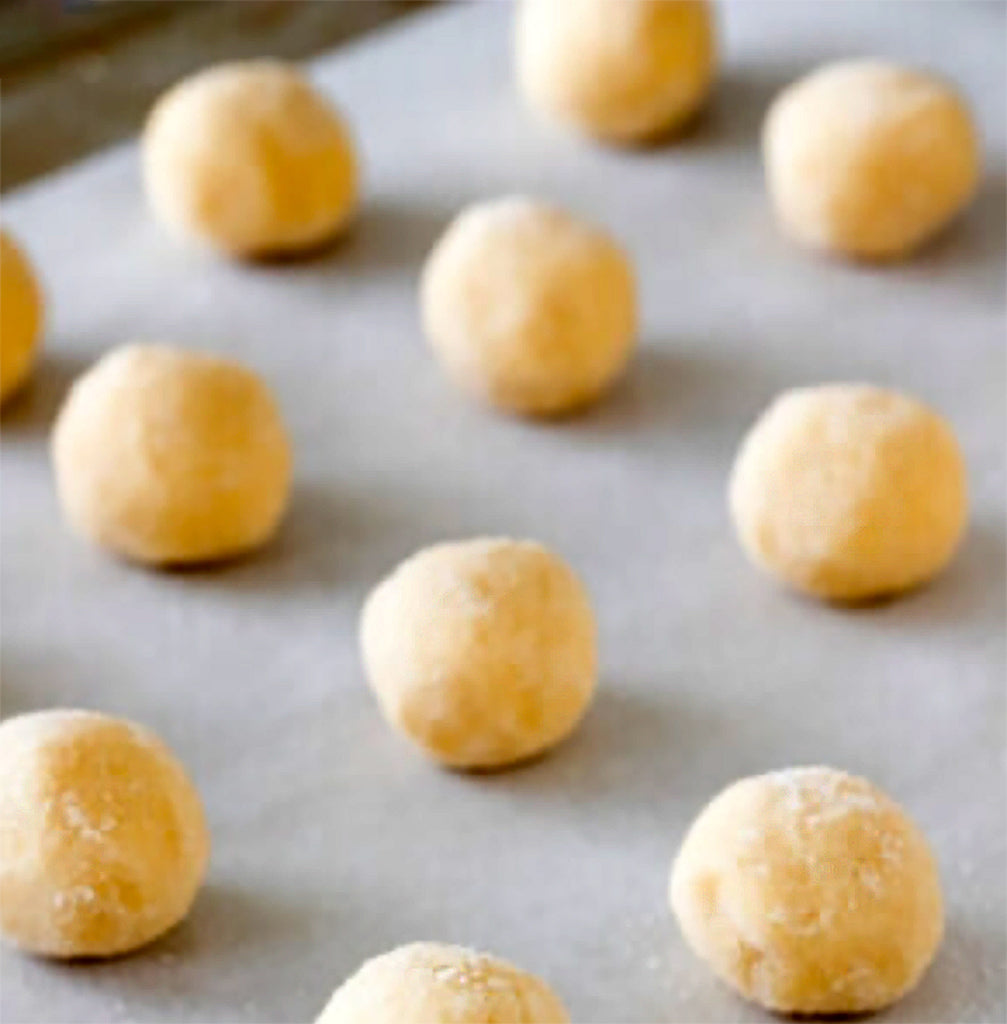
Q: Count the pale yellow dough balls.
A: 11